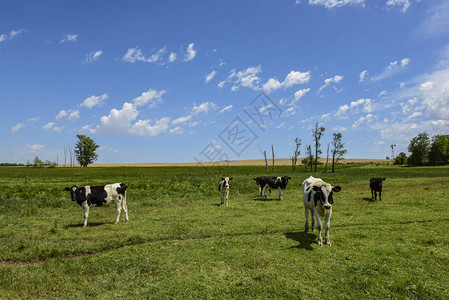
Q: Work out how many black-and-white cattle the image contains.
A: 4